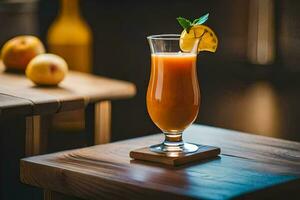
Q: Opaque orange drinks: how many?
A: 1